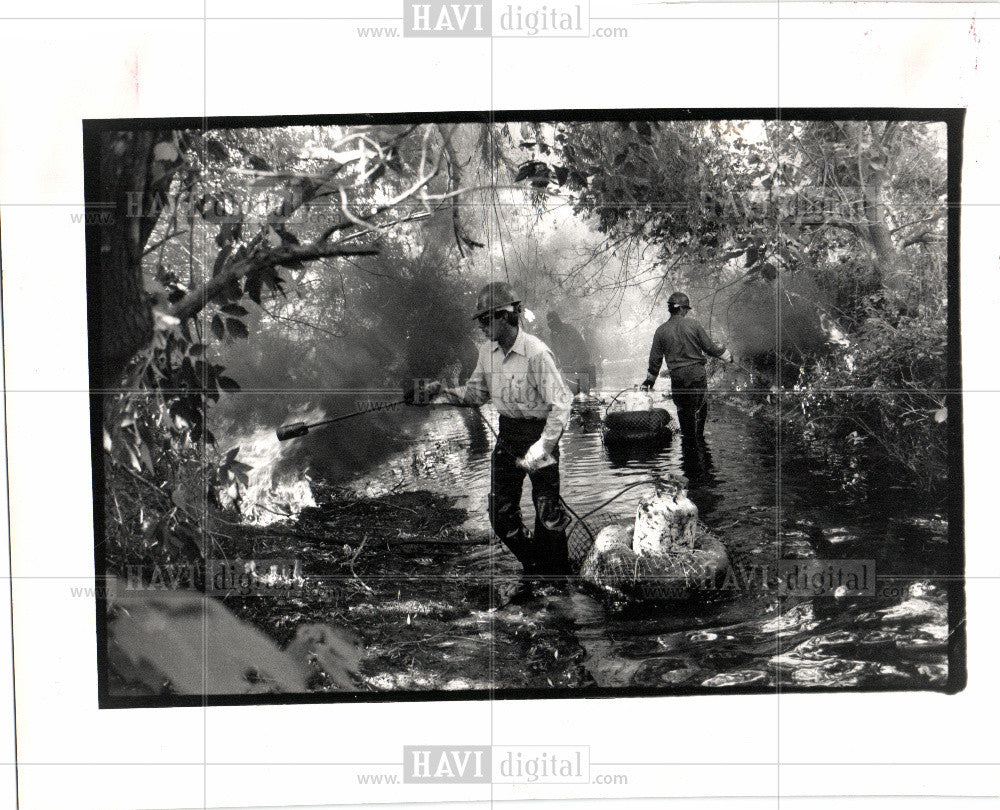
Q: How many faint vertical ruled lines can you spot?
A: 3